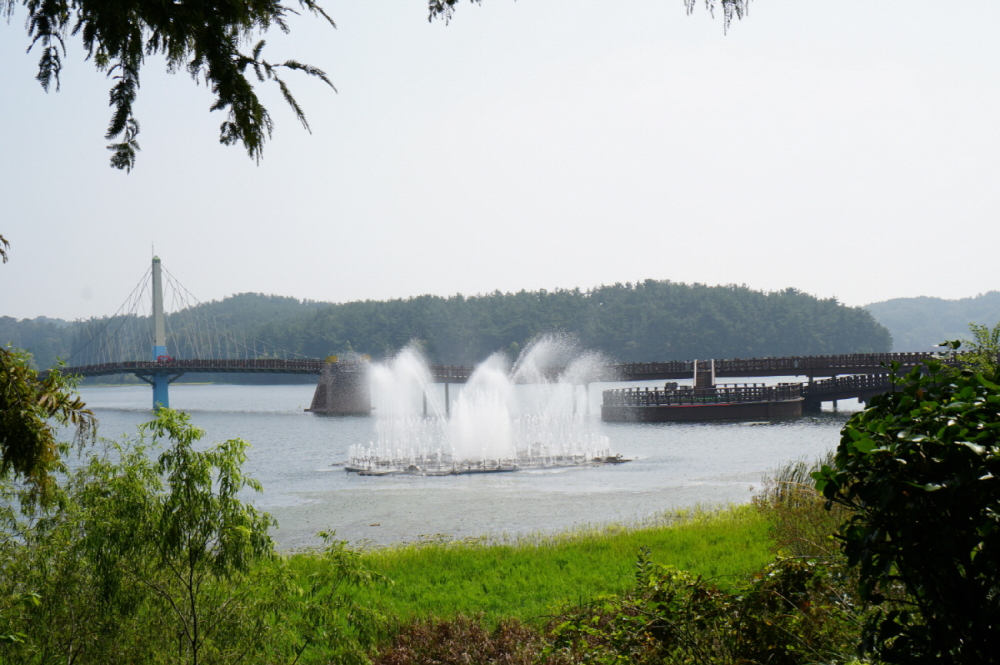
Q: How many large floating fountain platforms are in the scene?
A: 1